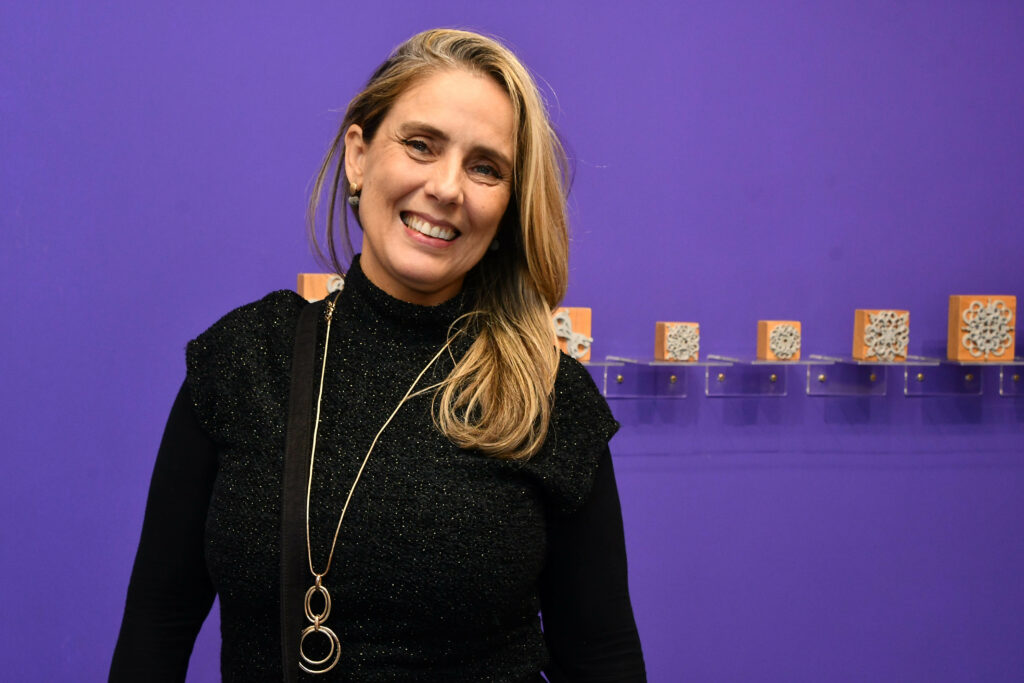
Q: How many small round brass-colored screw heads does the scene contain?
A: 9